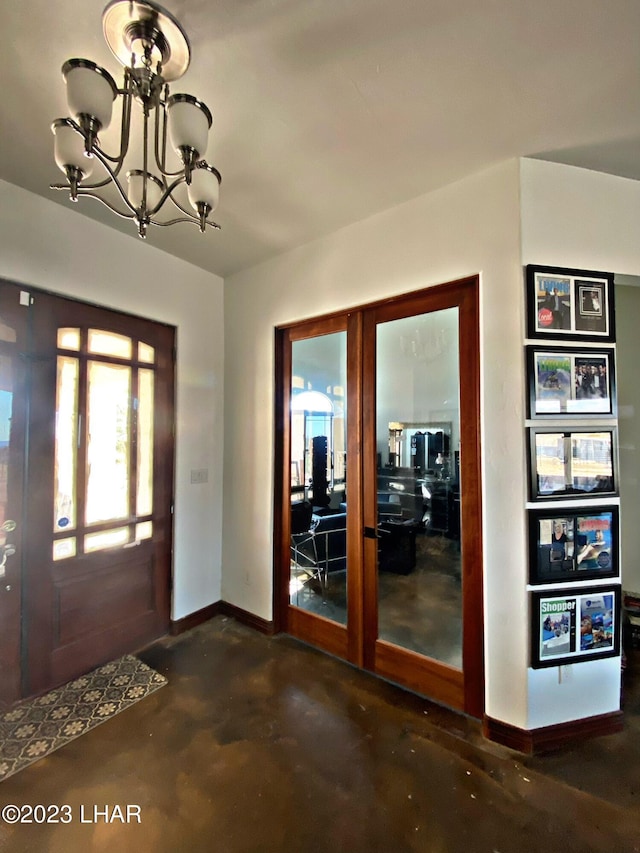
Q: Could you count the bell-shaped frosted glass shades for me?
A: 5